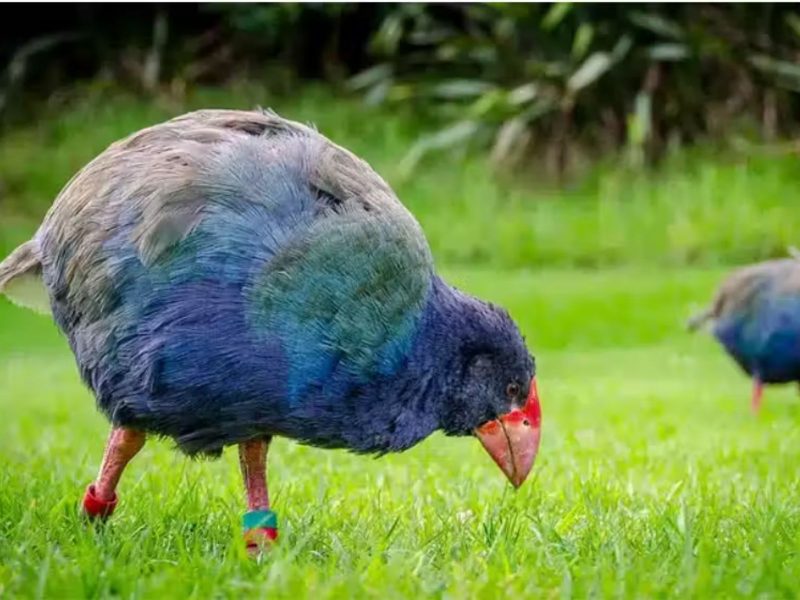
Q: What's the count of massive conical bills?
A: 1